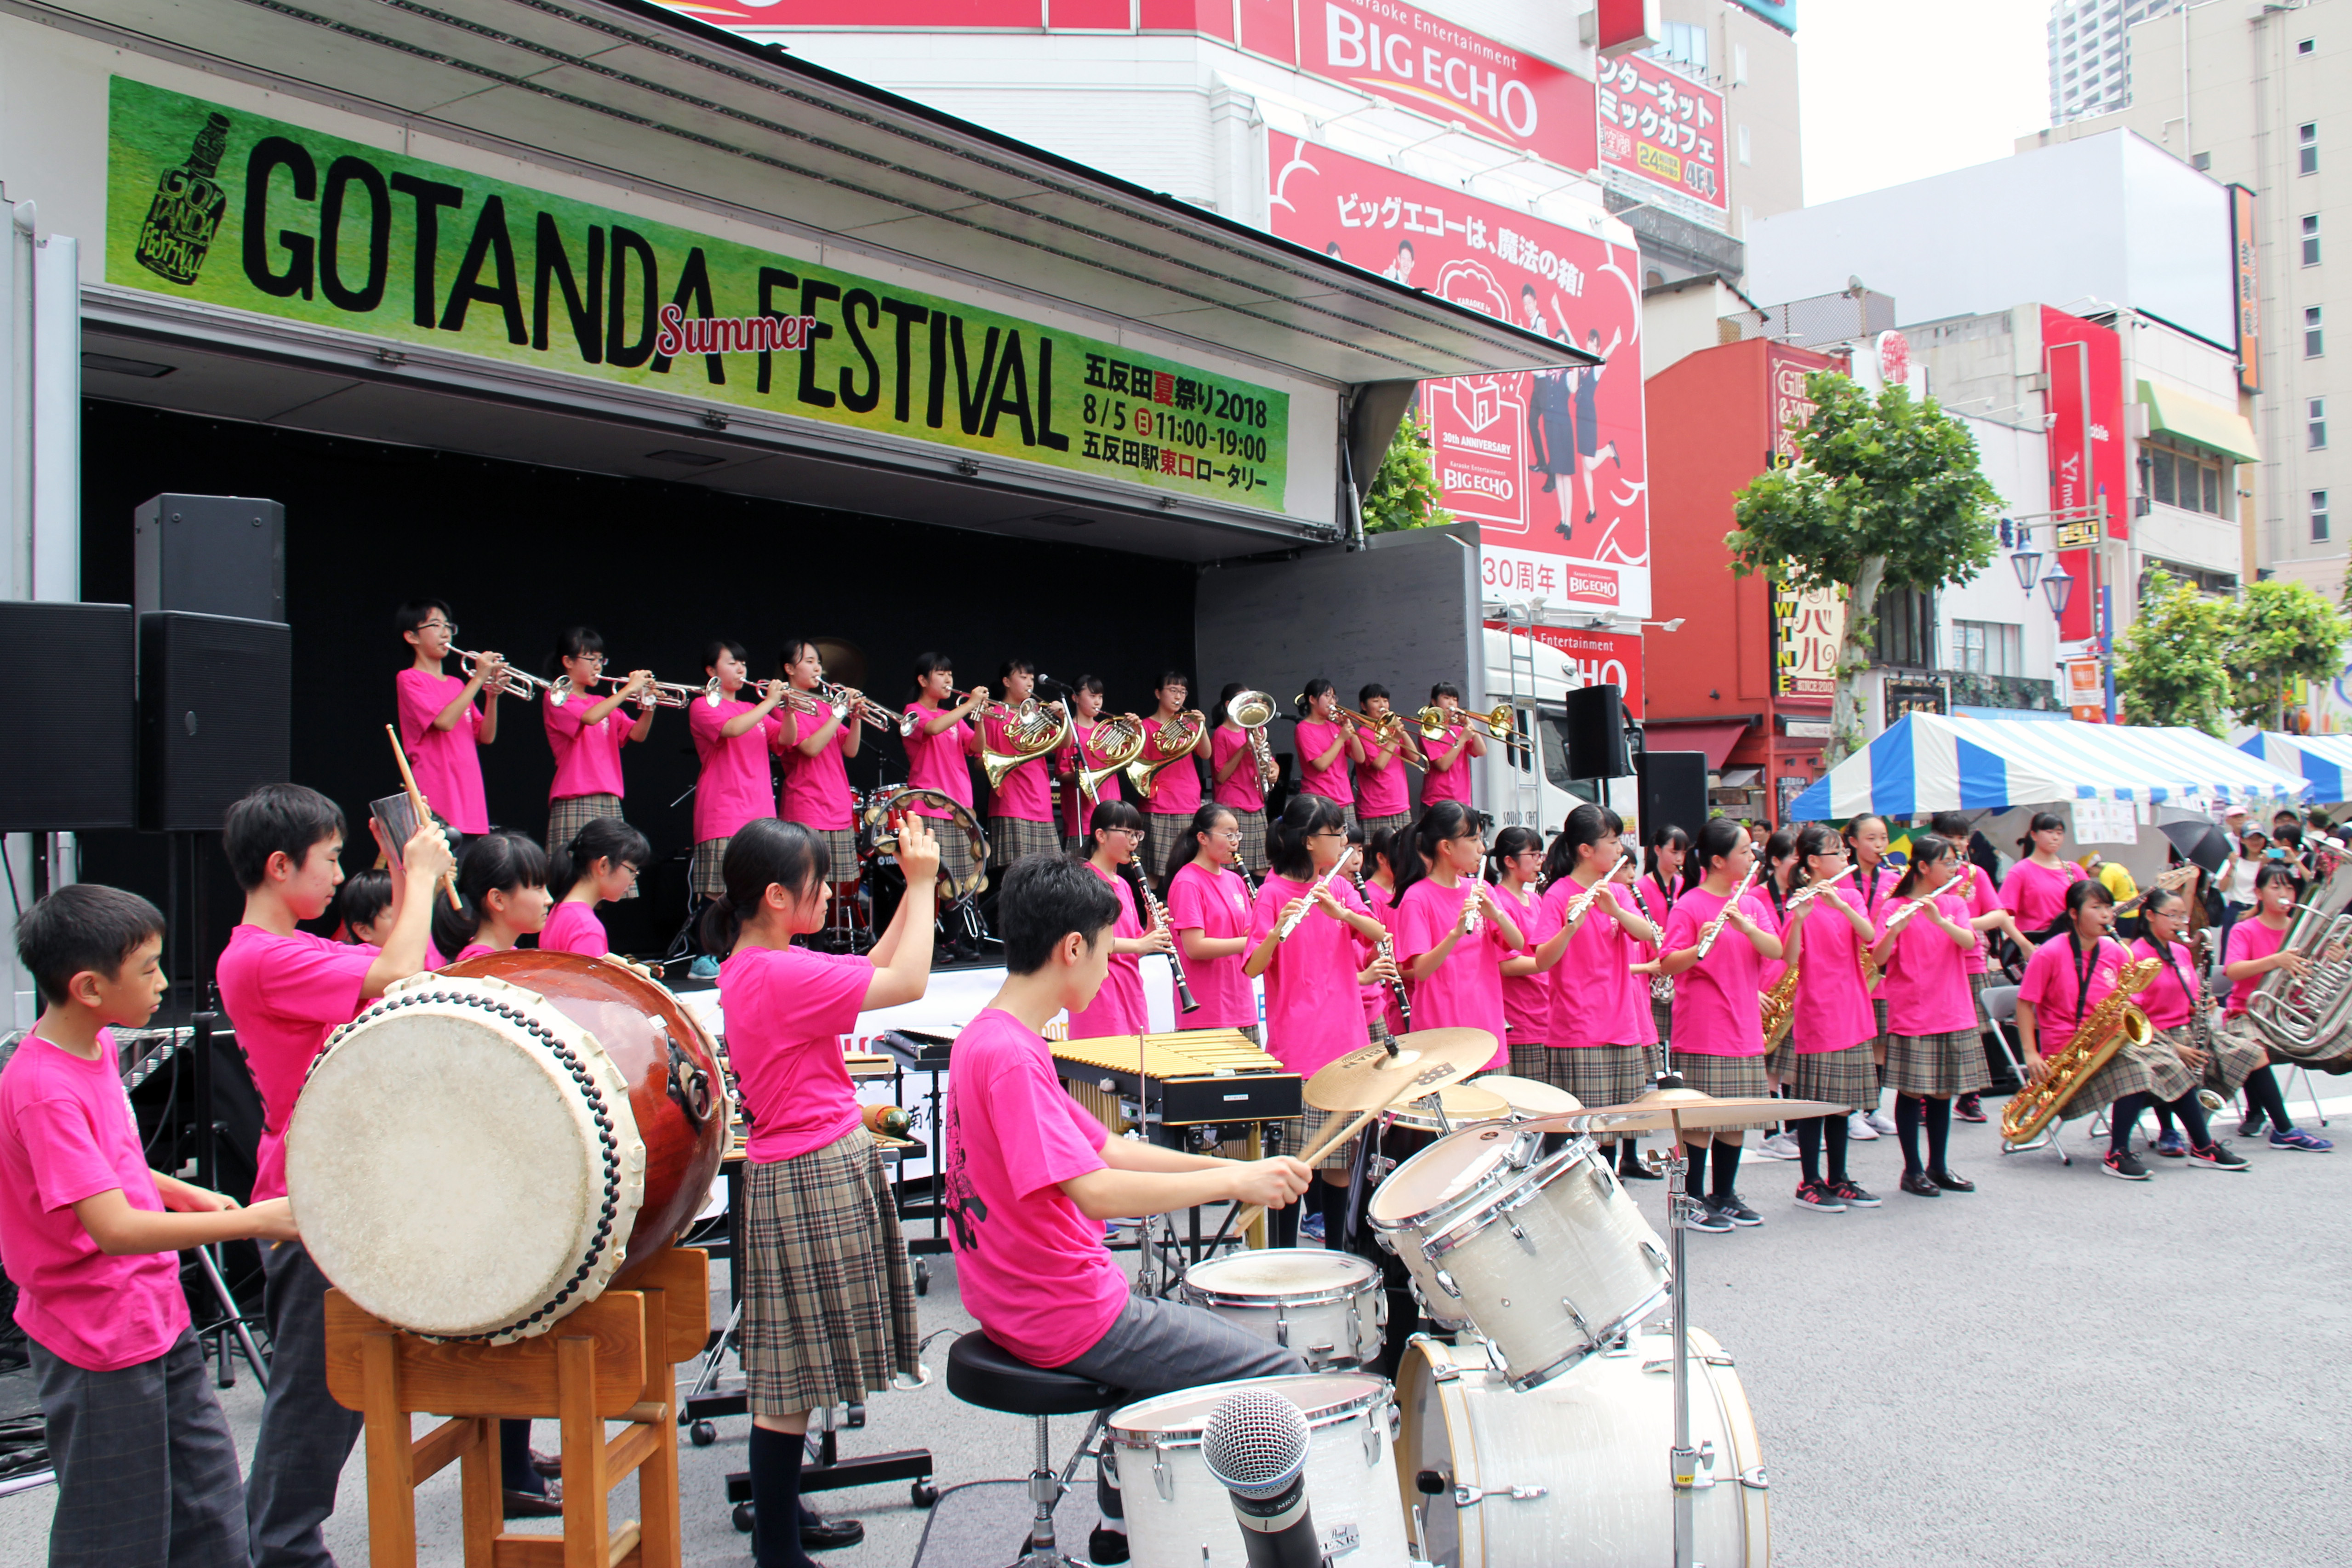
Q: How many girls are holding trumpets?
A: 4